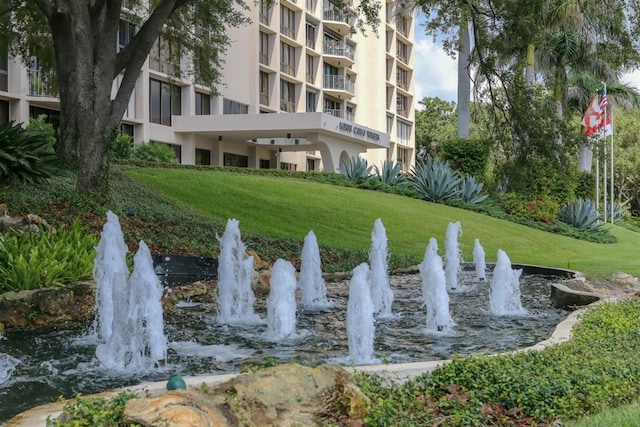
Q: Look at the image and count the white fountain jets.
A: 11